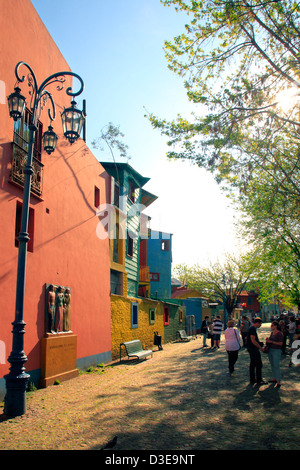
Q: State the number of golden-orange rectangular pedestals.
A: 1